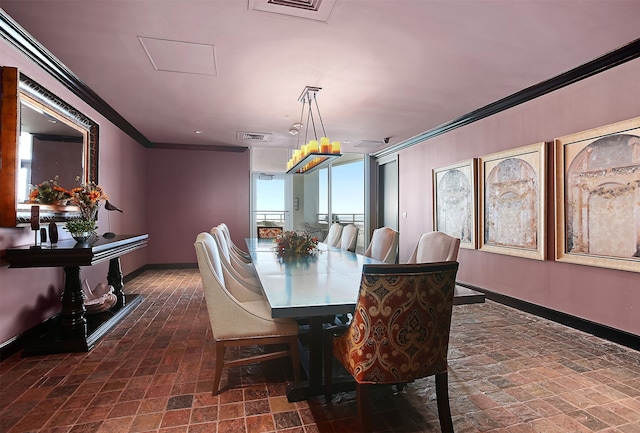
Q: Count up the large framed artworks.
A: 3